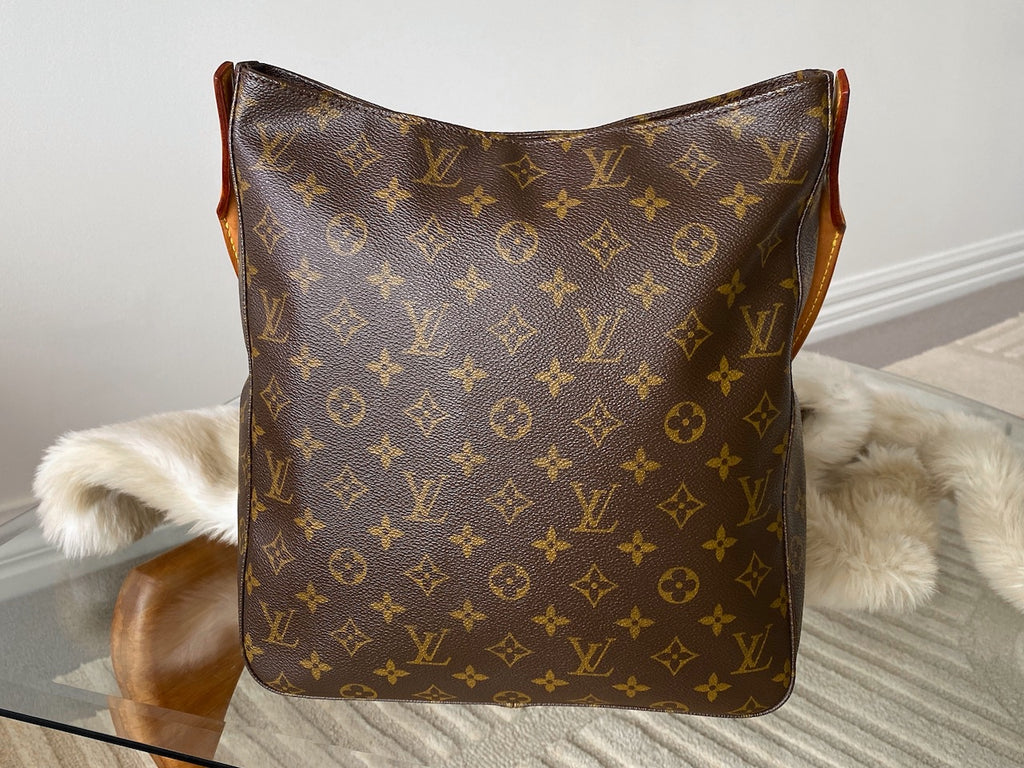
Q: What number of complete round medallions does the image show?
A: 9